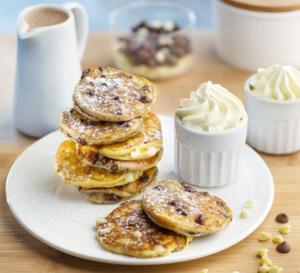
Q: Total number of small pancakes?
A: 8